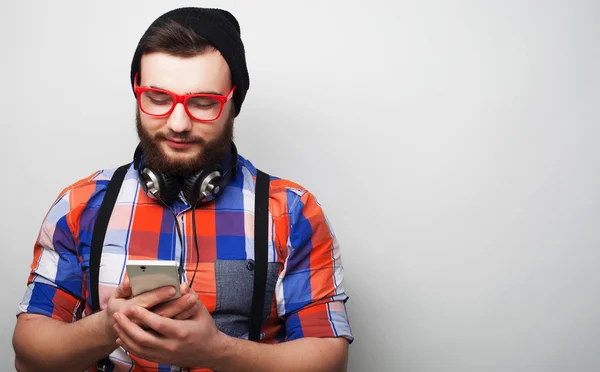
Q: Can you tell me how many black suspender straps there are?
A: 2